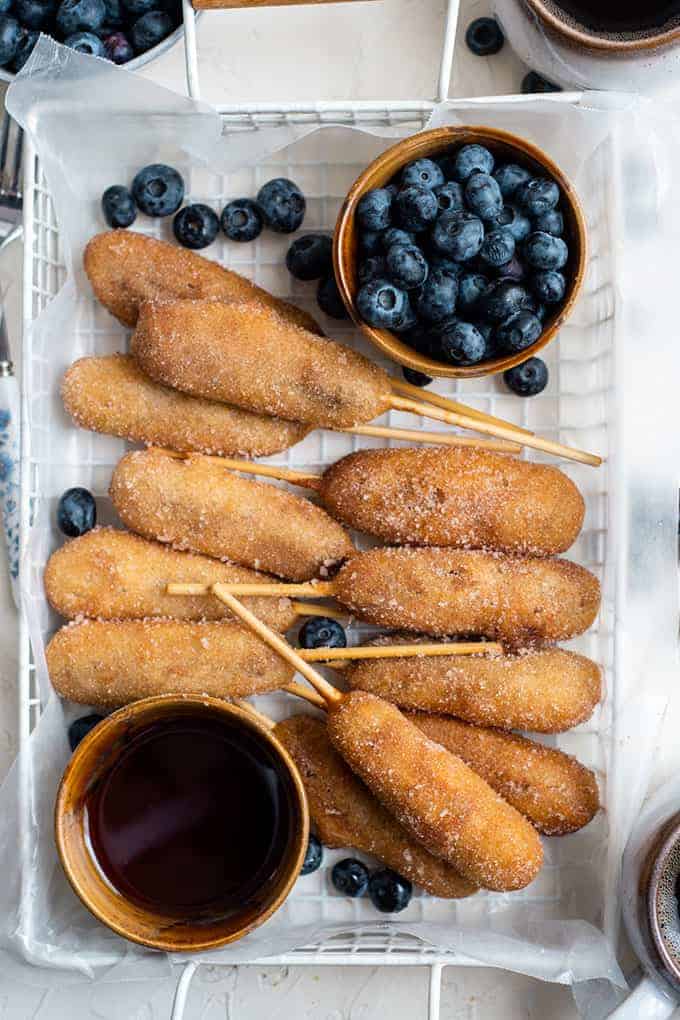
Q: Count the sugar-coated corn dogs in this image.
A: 12